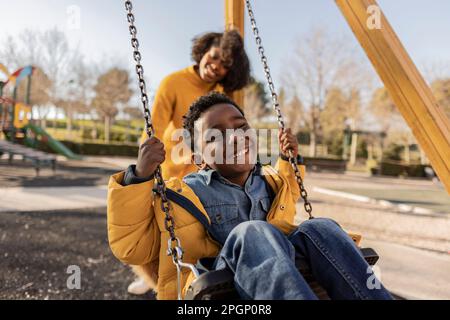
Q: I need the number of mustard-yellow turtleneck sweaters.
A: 1